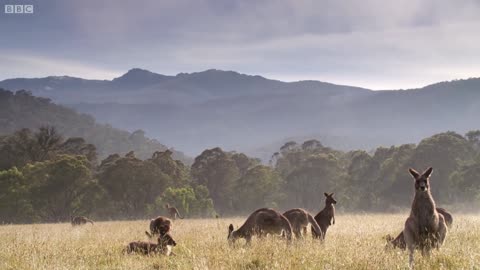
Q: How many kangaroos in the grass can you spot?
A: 9